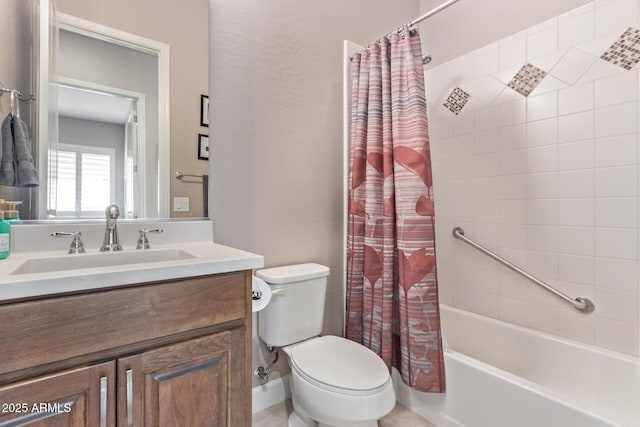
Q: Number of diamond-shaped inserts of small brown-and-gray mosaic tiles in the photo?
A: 3